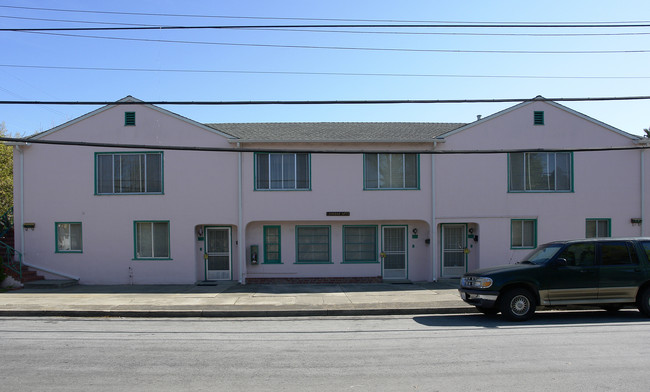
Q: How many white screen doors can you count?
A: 3